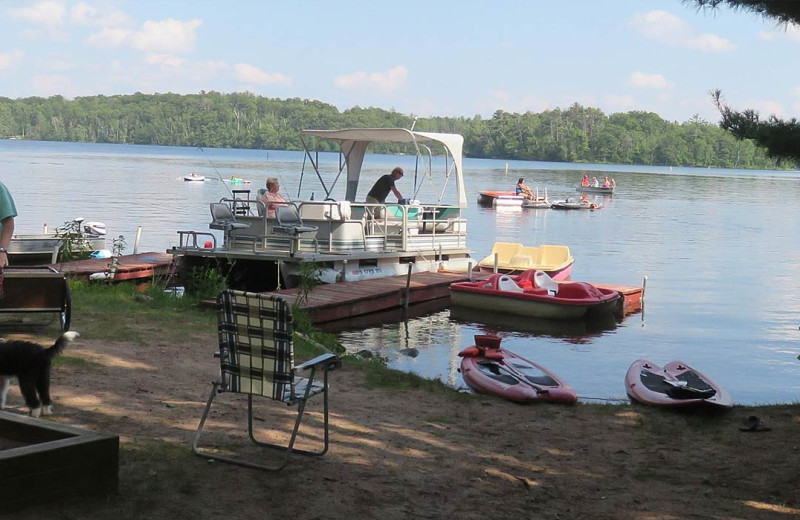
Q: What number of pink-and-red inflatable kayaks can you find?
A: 2